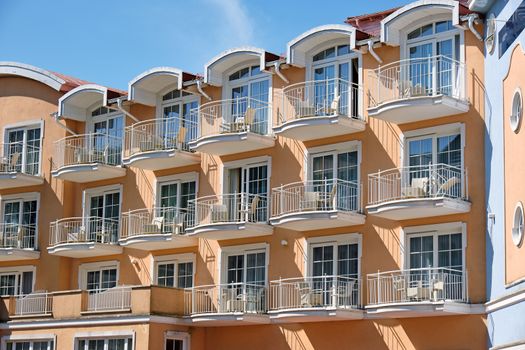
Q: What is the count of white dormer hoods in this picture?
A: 5